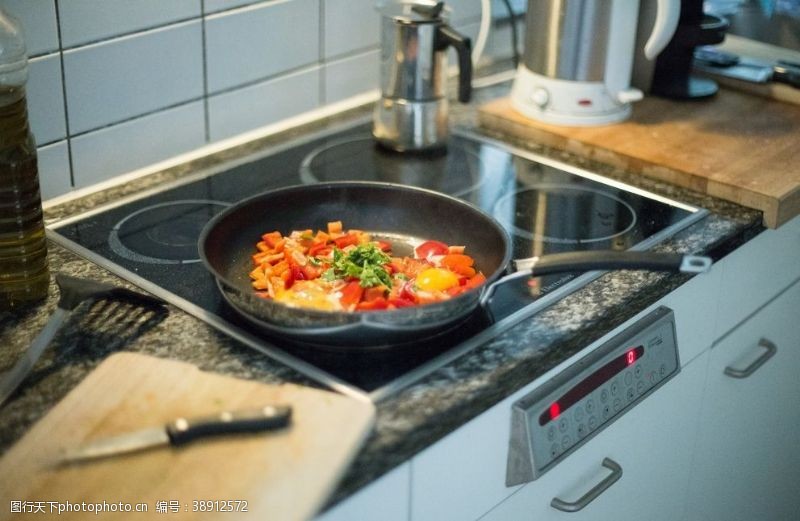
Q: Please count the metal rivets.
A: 3